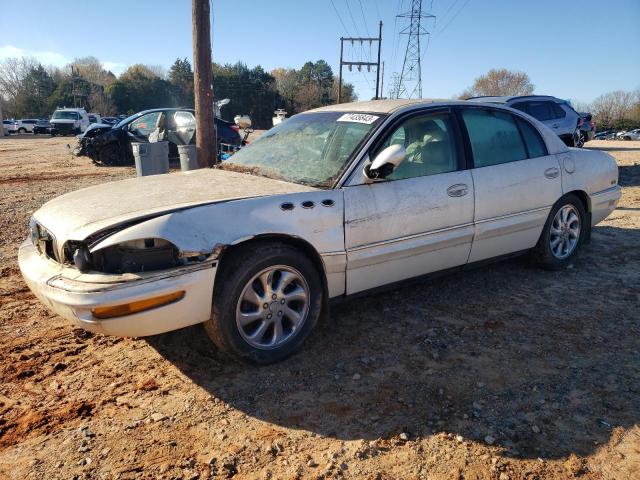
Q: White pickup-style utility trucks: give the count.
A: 1